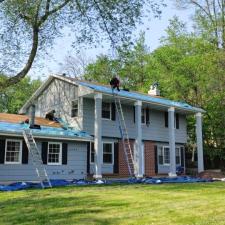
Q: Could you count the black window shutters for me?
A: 13